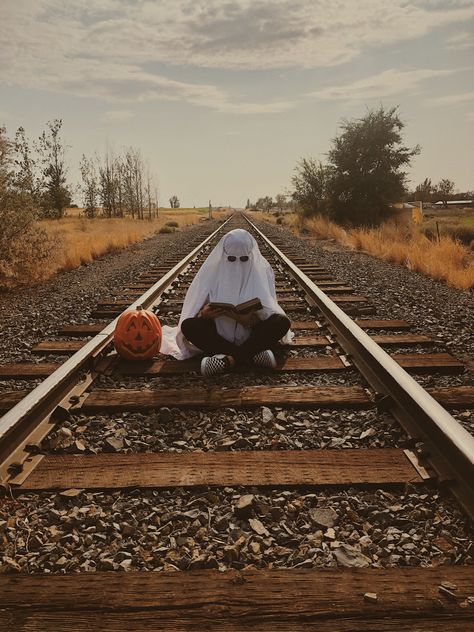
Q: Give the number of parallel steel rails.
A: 2